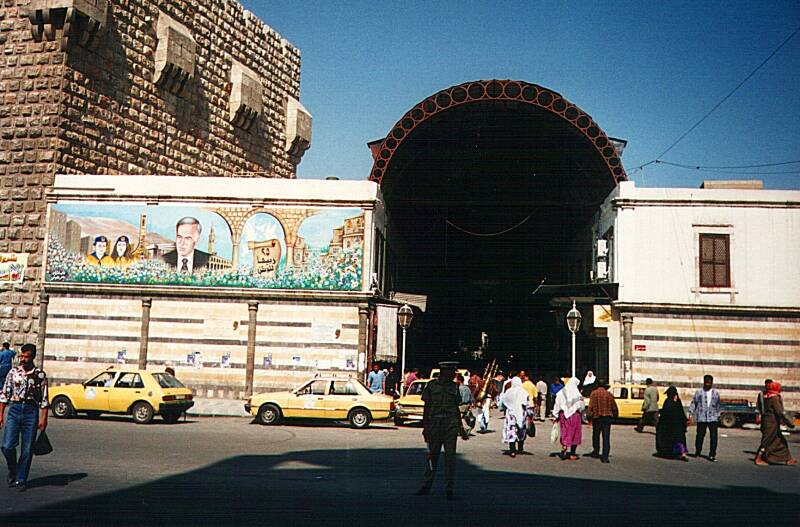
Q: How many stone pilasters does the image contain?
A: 5